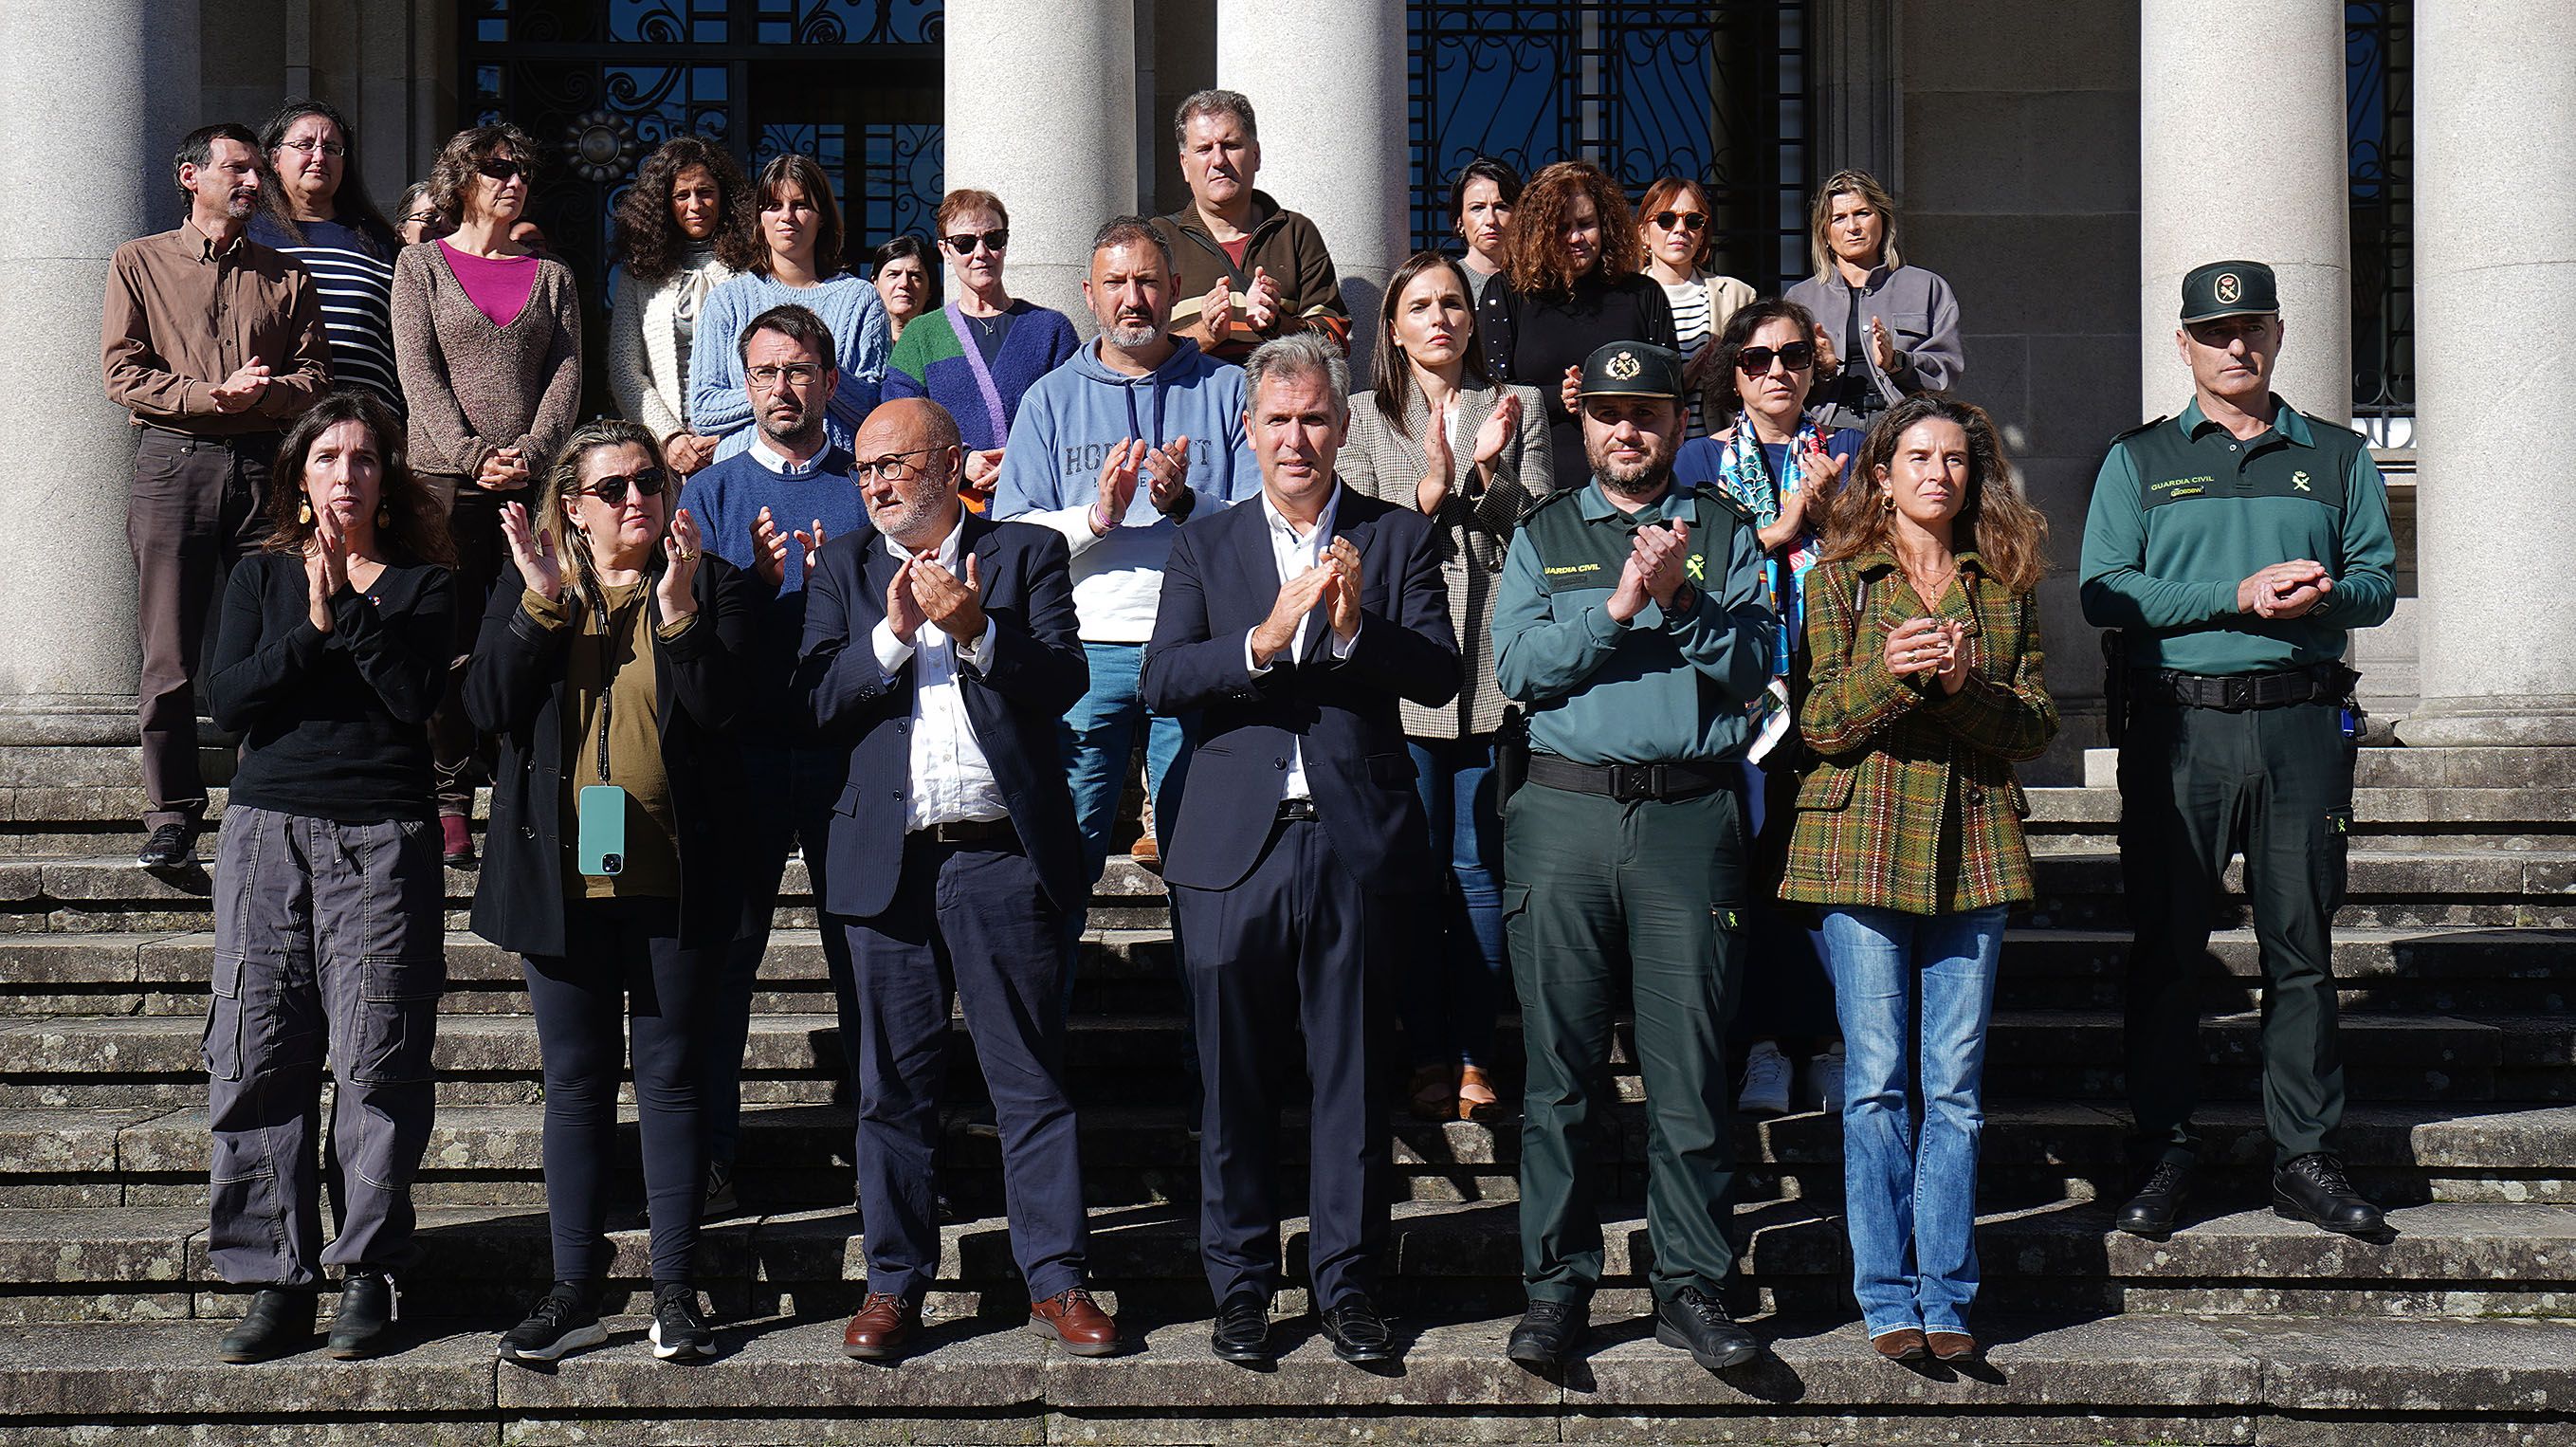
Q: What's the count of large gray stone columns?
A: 5